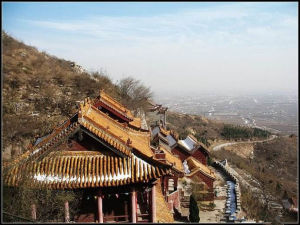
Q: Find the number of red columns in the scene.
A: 5